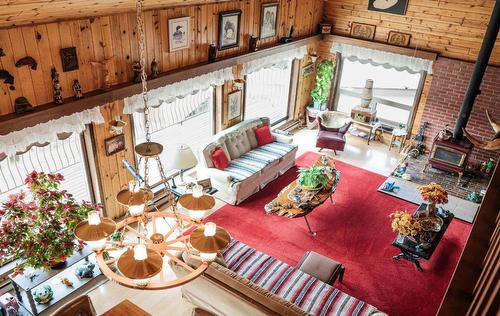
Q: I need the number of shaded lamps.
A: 6